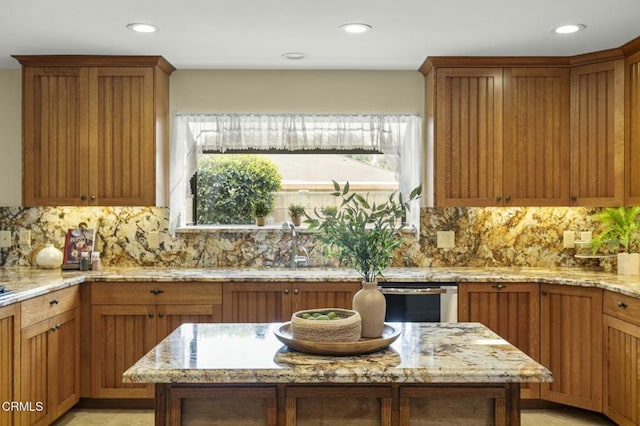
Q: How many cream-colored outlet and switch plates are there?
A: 6